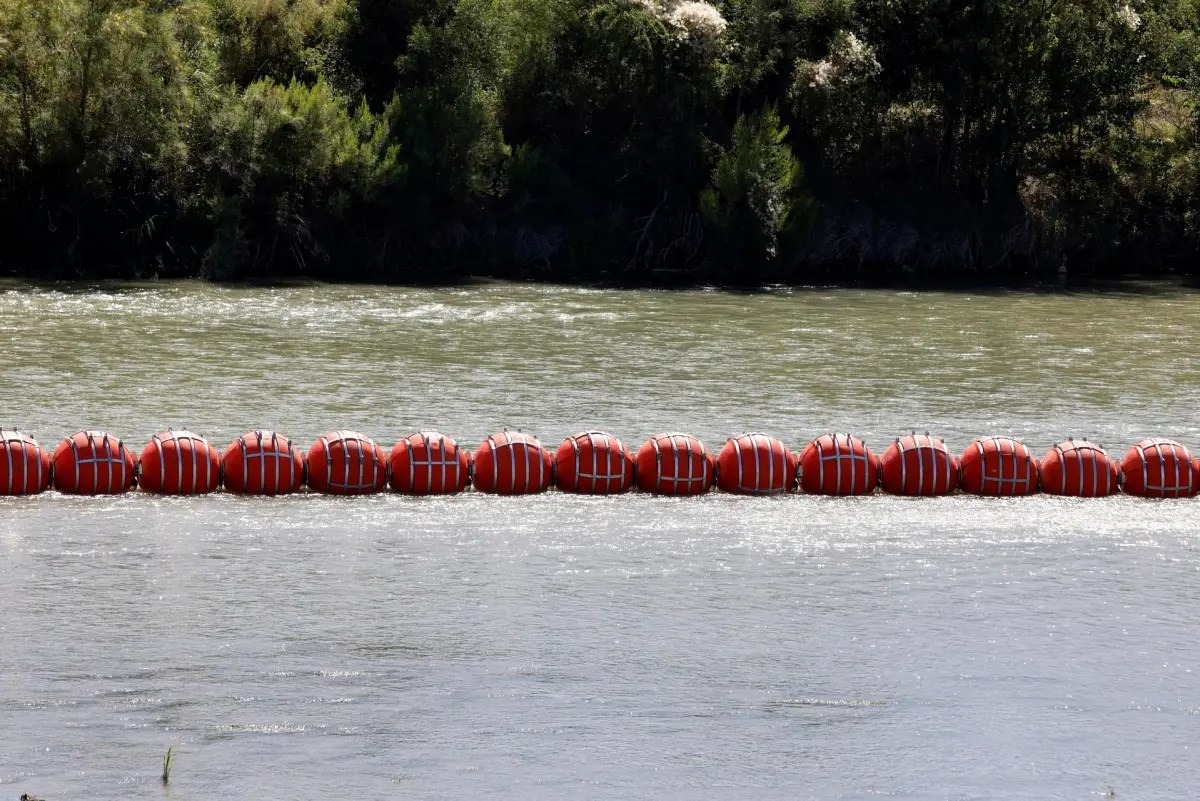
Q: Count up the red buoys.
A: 15